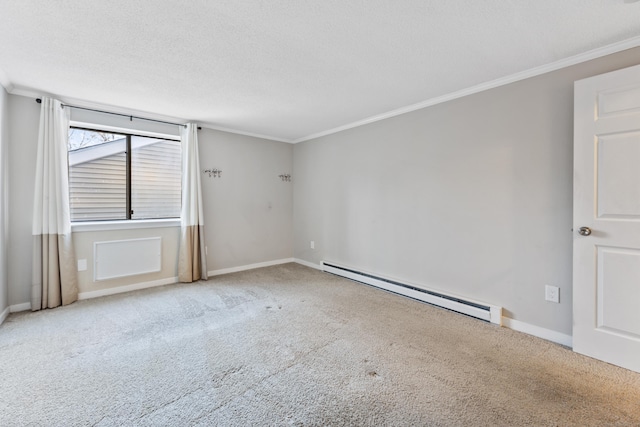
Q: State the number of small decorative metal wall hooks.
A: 2